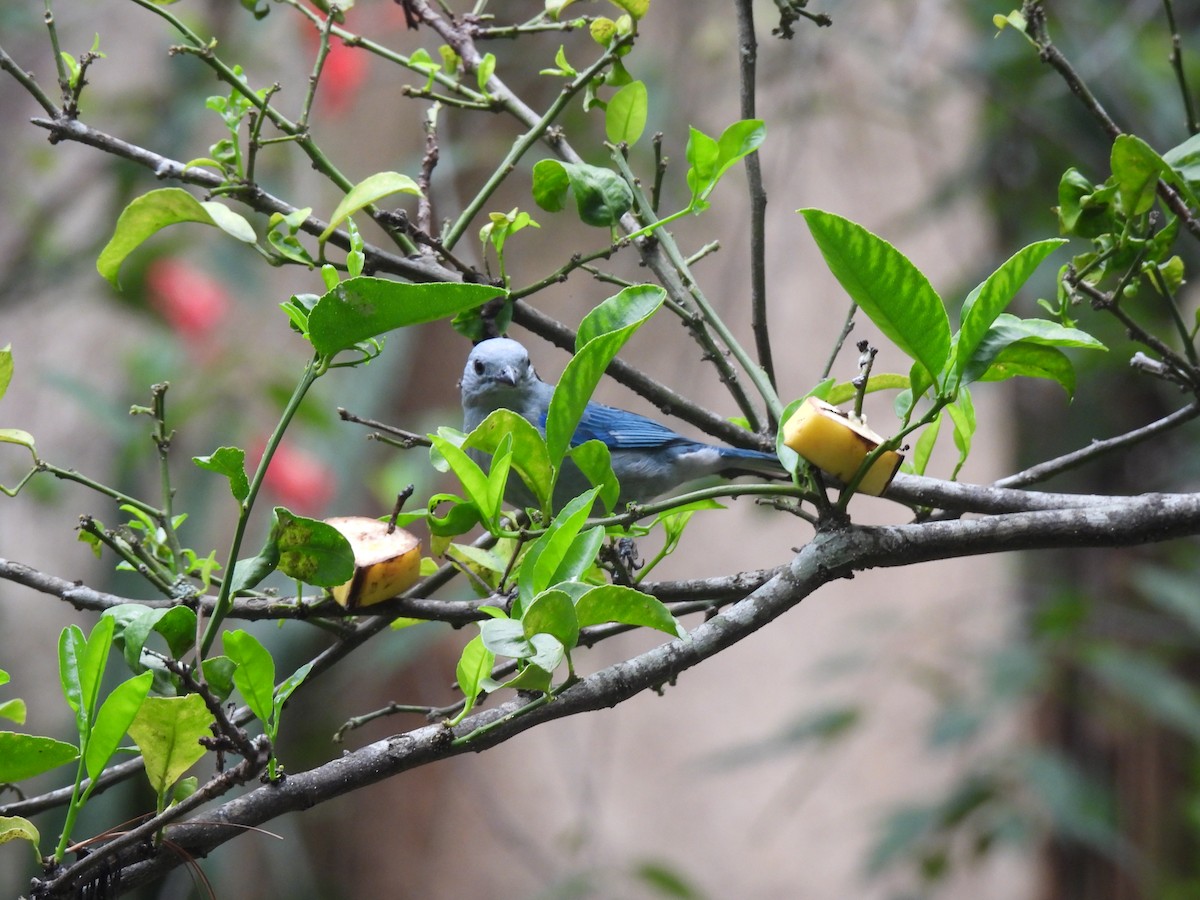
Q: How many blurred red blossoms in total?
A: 3